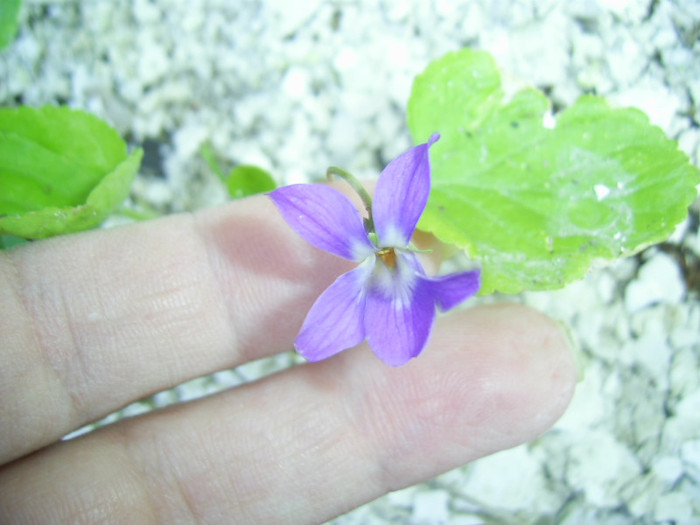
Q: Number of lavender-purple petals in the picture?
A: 5